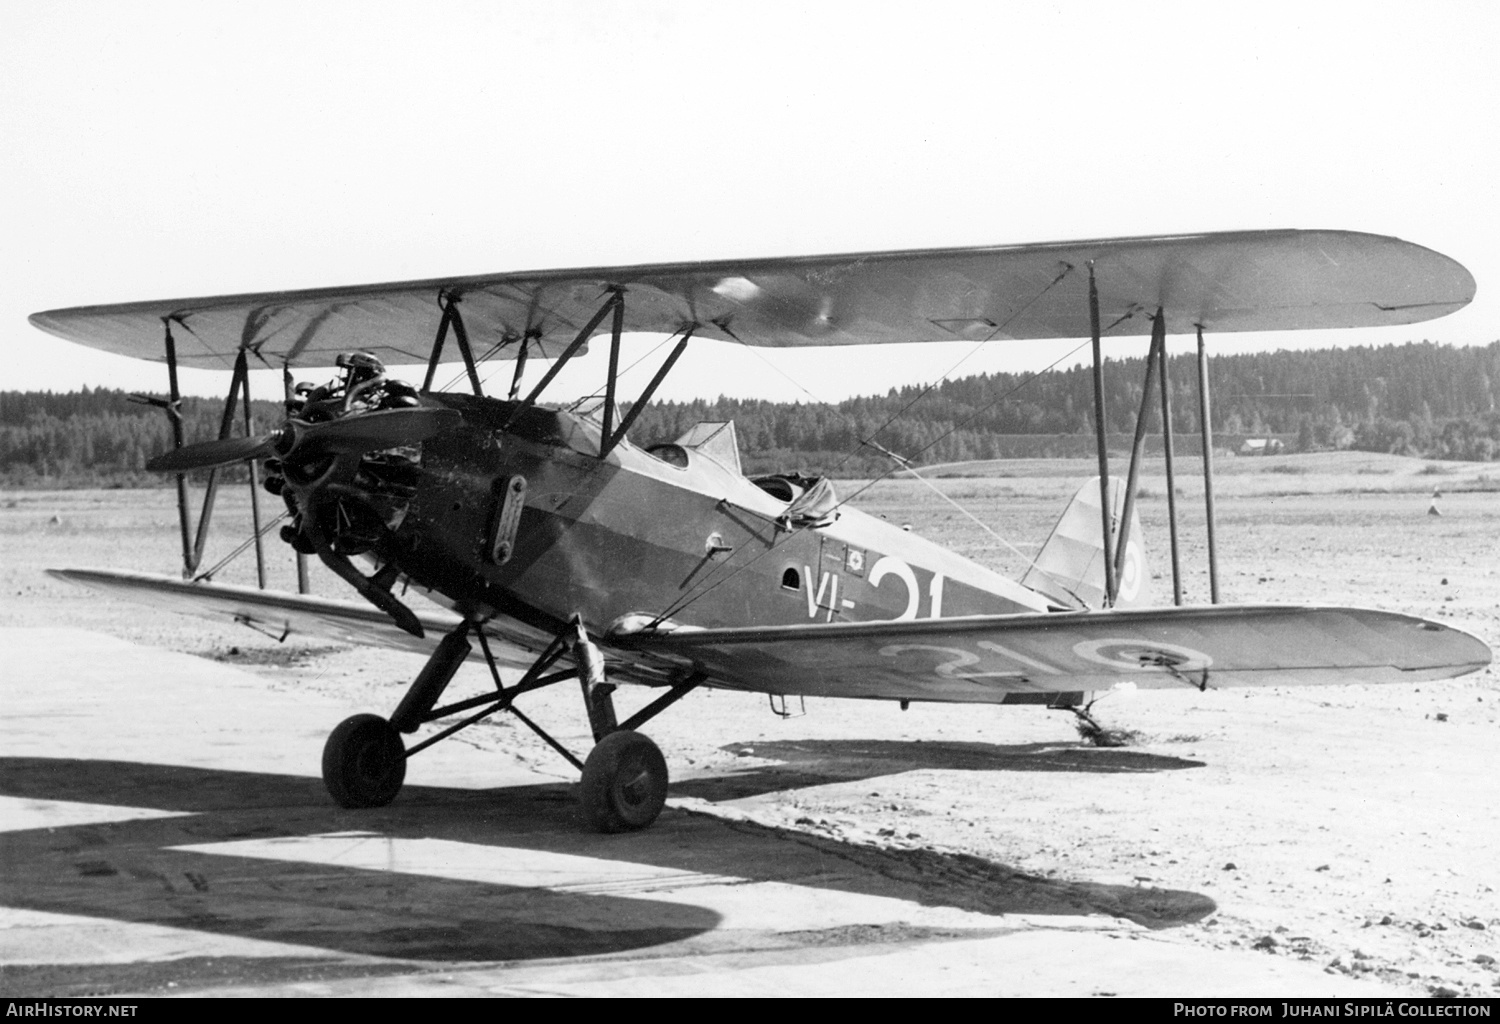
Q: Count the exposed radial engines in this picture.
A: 1